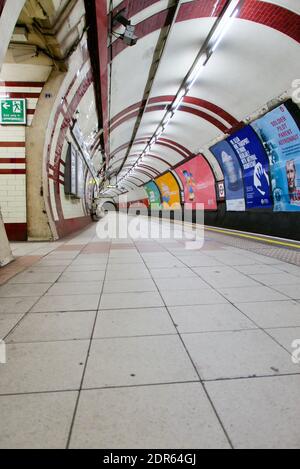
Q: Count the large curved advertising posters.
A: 6